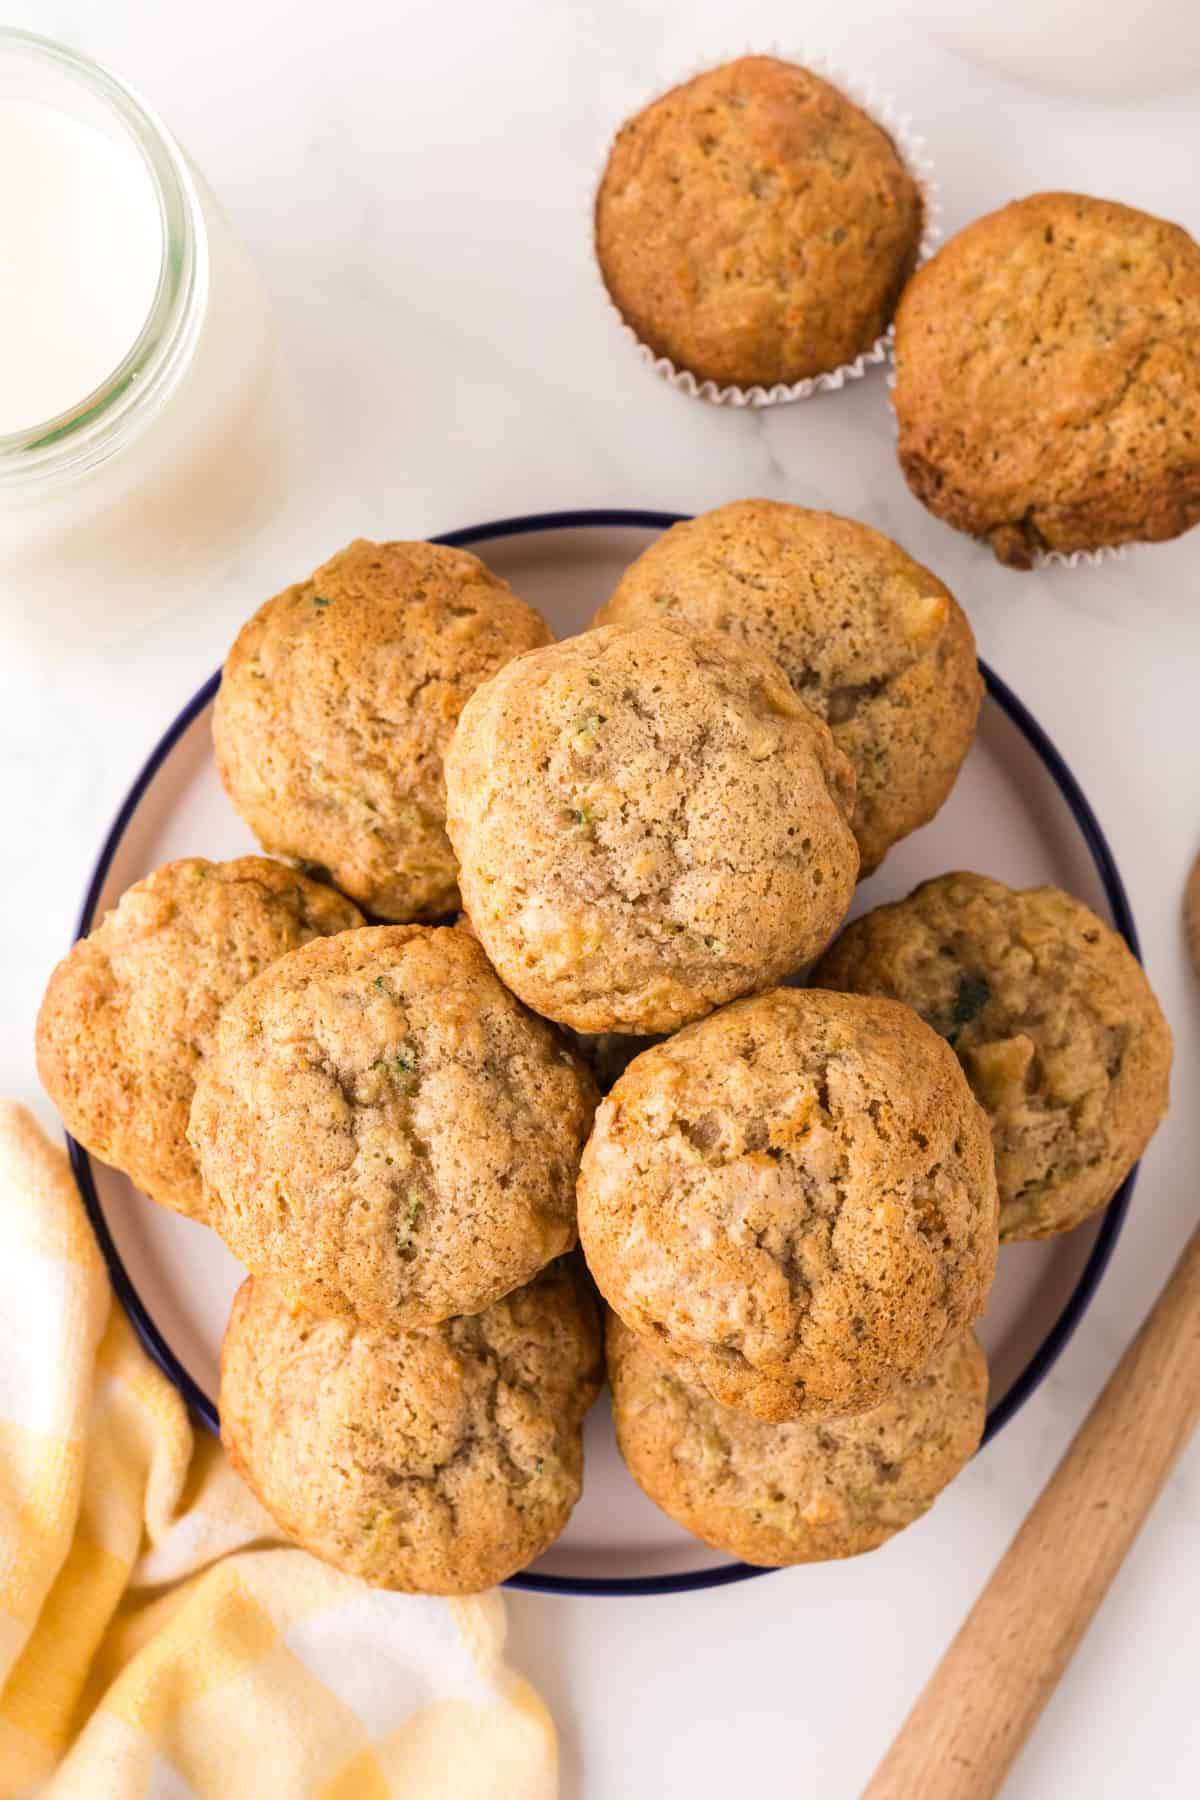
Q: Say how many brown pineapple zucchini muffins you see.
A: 11